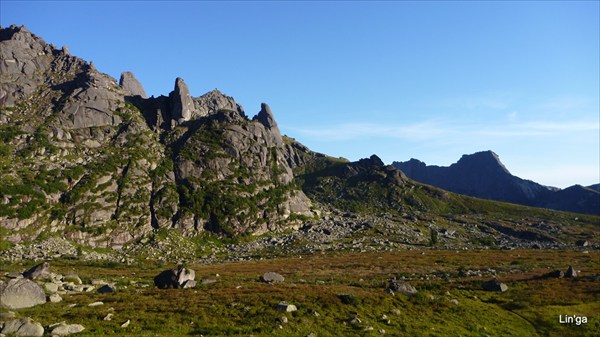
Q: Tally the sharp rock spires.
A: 3